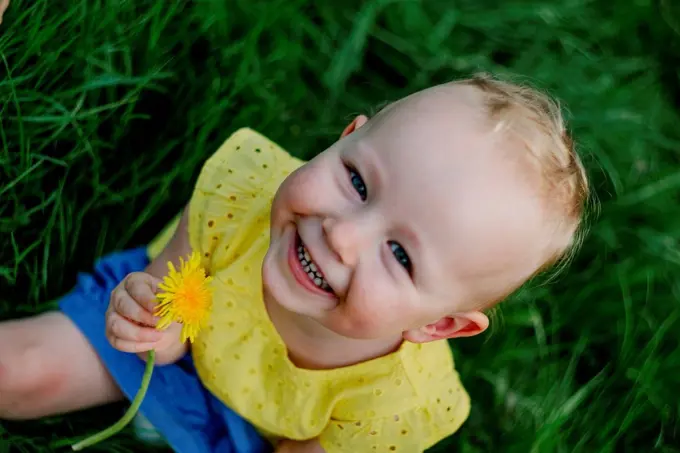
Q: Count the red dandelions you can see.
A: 0